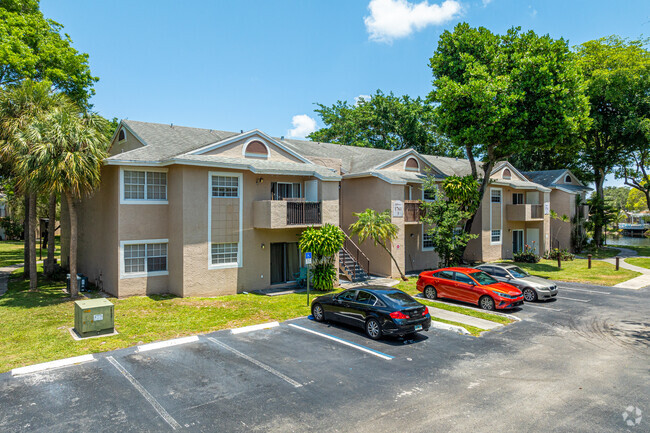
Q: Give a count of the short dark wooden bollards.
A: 3